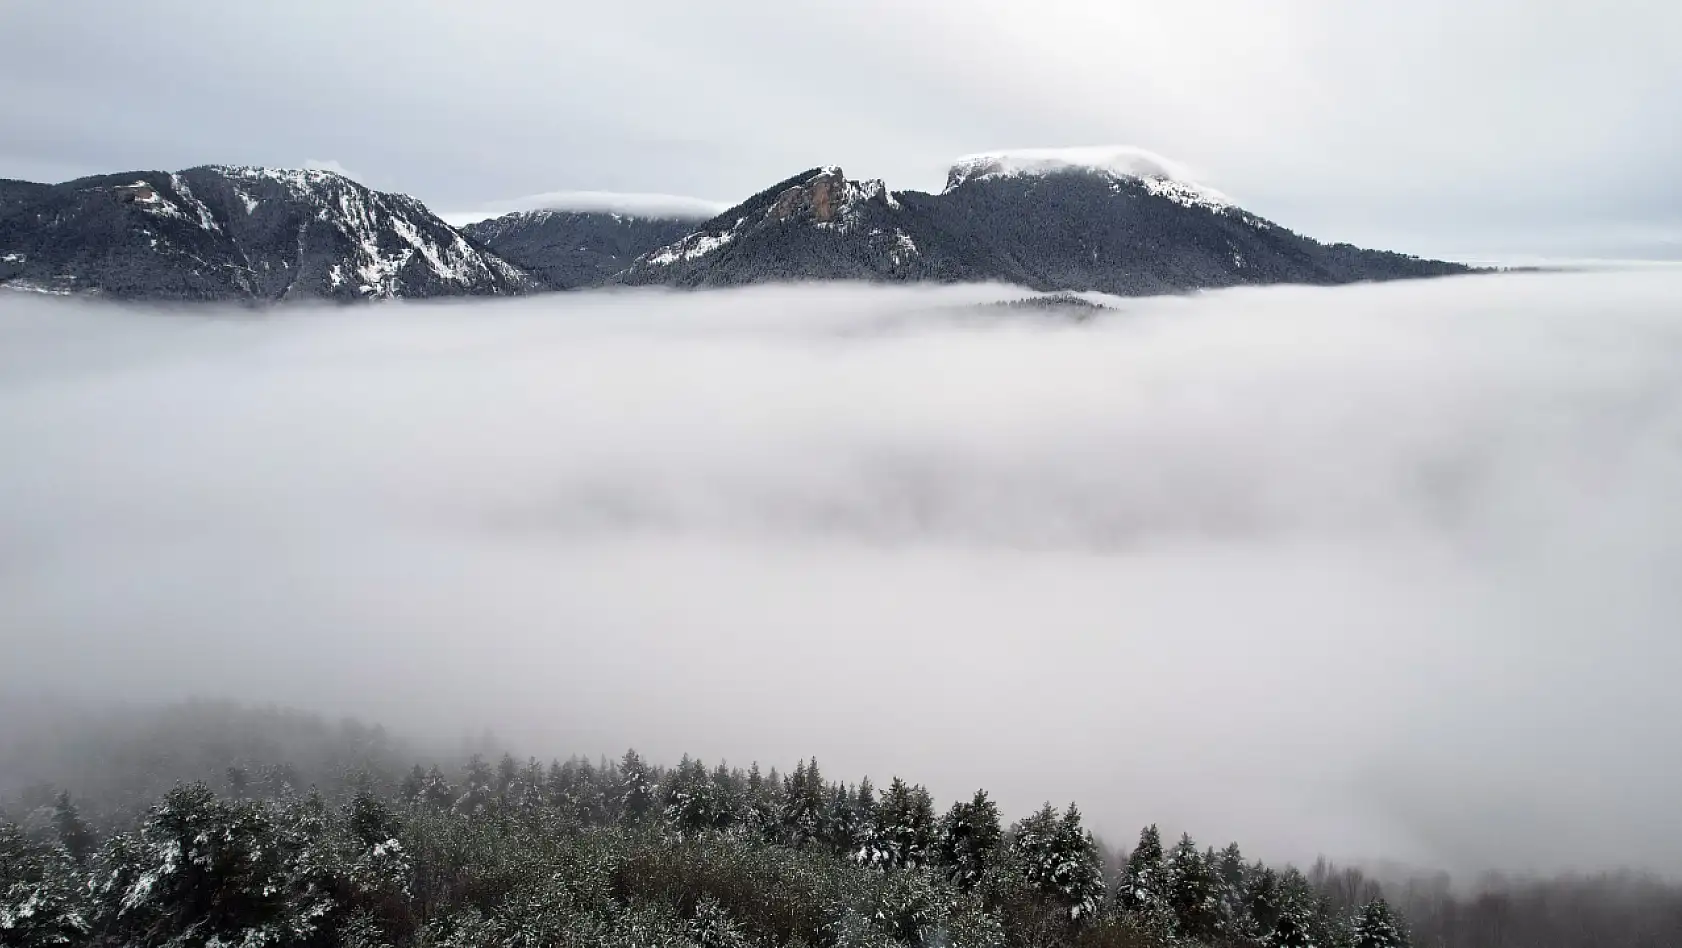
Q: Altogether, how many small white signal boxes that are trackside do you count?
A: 0